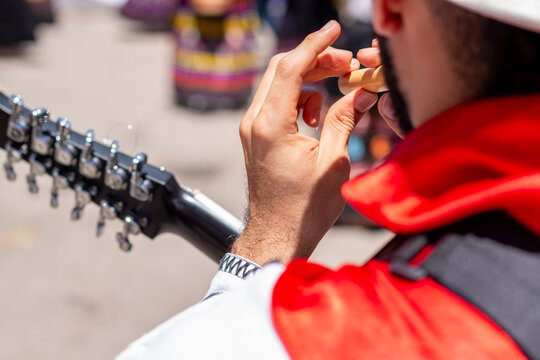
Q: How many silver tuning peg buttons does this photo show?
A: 12